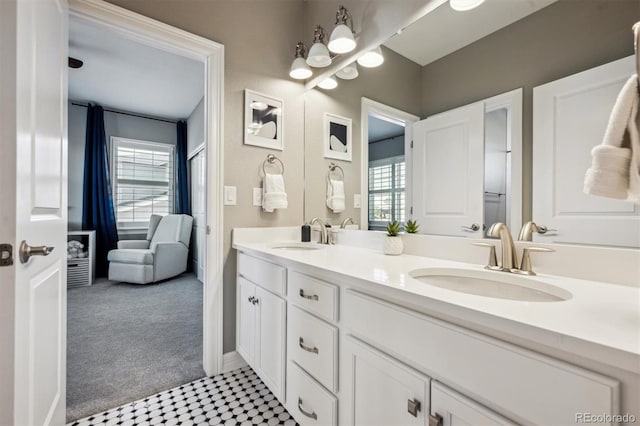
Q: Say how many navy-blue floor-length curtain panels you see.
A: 2